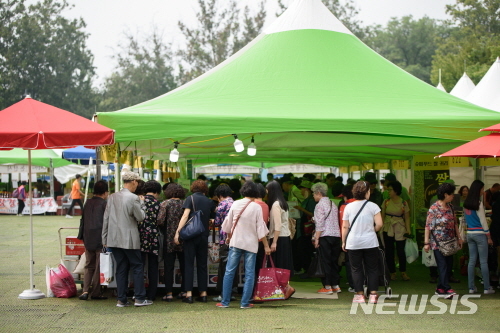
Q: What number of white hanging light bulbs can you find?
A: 3